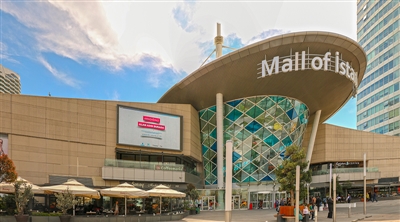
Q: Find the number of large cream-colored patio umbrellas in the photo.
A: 4